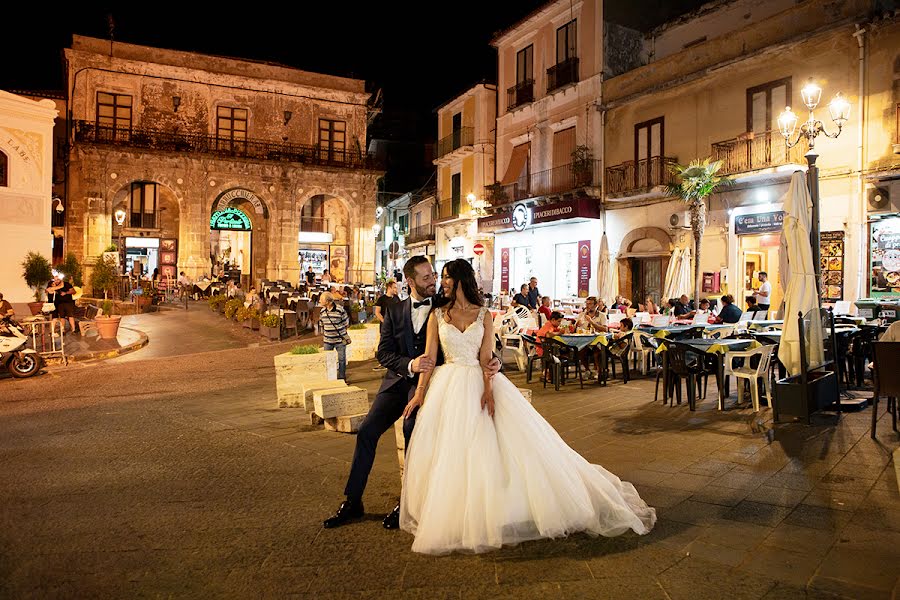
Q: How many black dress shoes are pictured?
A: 2